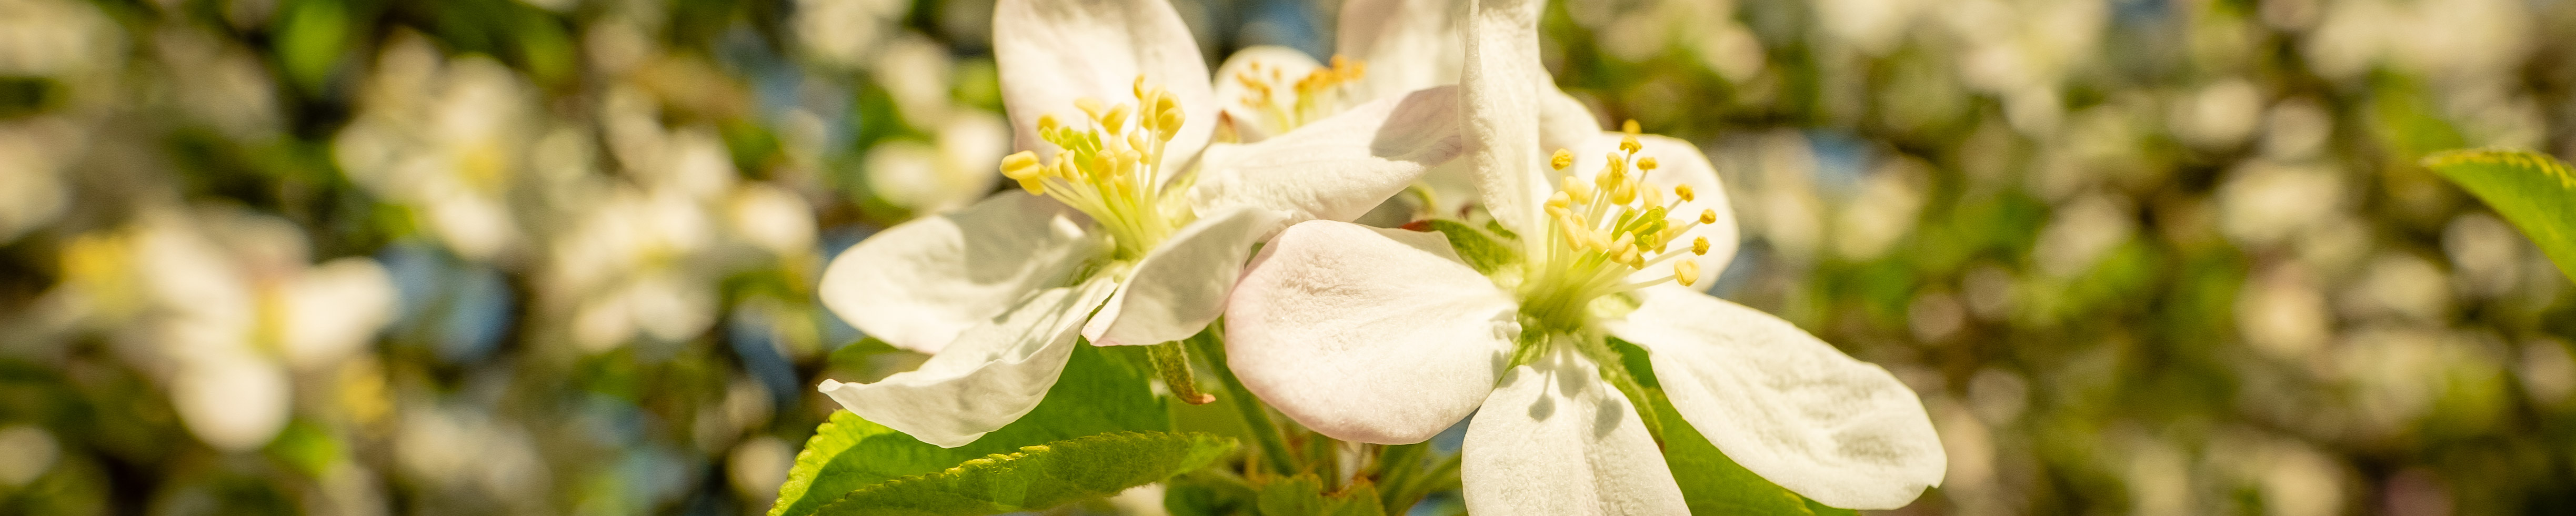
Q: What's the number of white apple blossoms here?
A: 3